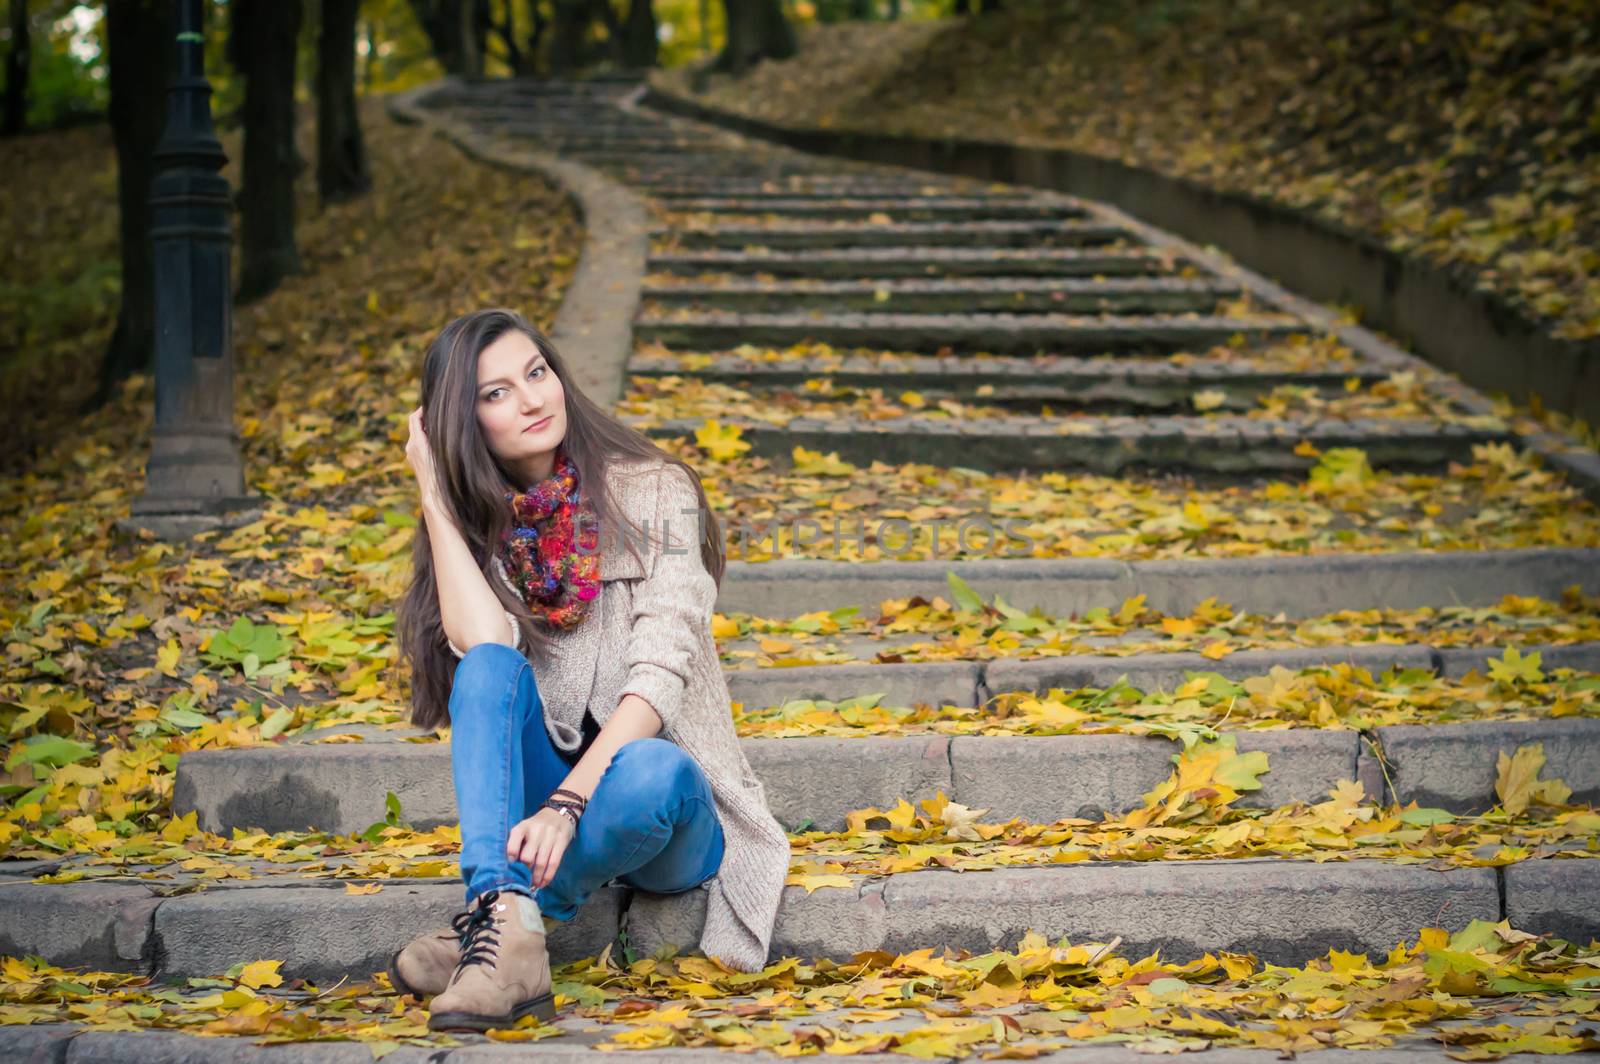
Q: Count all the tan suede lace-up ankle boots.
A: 2